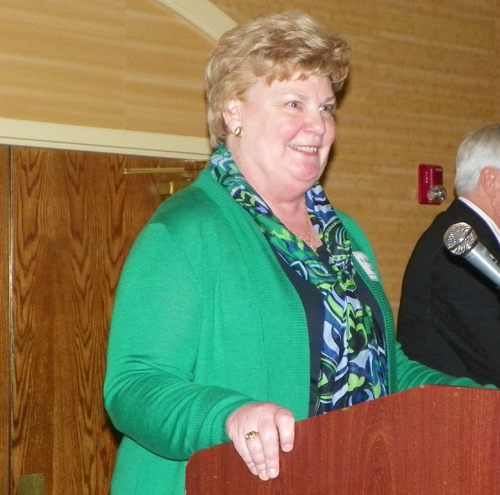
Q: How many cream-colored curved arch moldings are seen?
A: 1